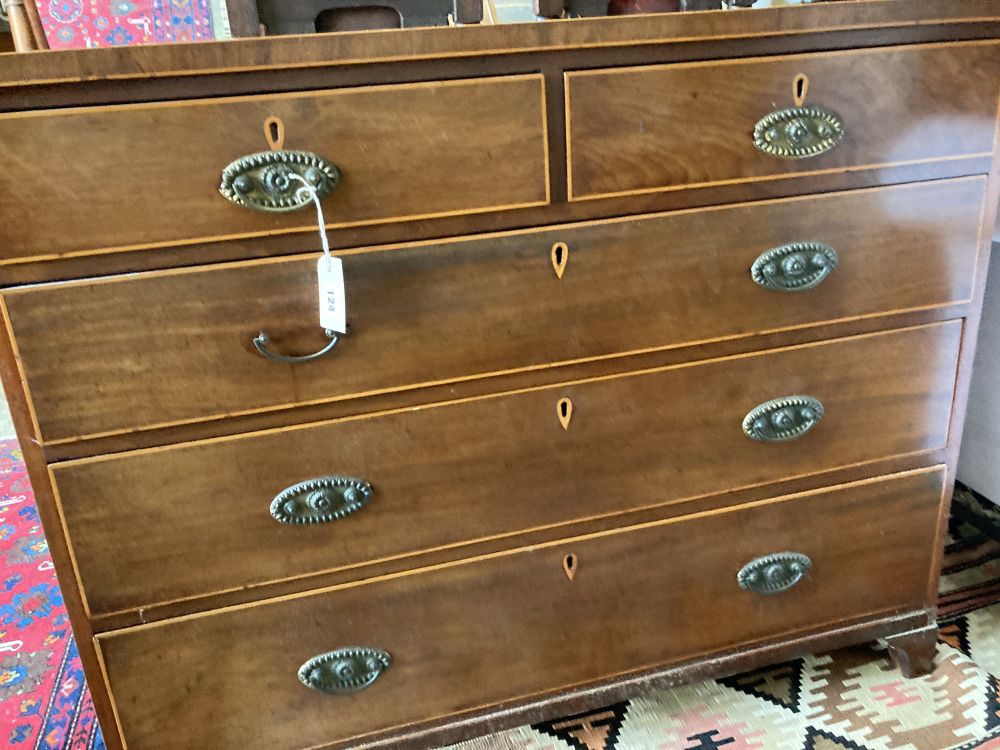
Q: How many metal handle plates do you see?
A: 7